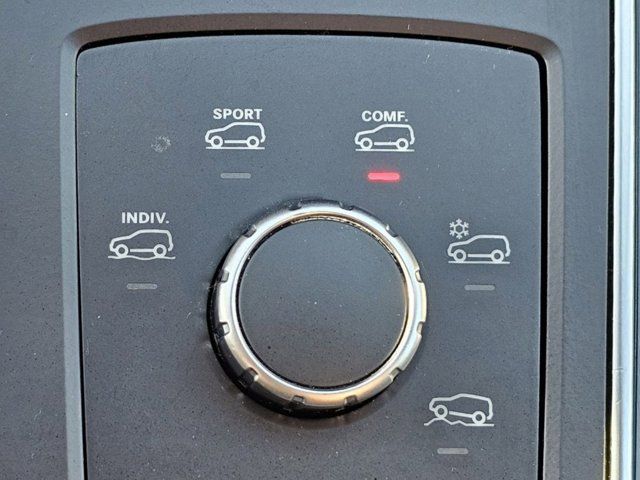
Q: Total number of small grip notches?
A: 12